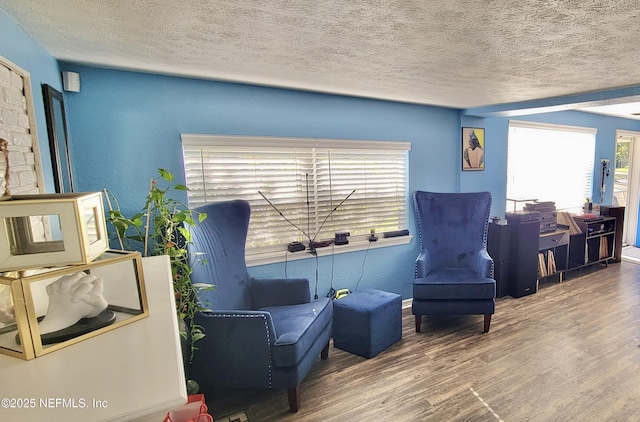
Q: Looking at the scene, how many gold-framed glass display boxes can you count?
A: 2